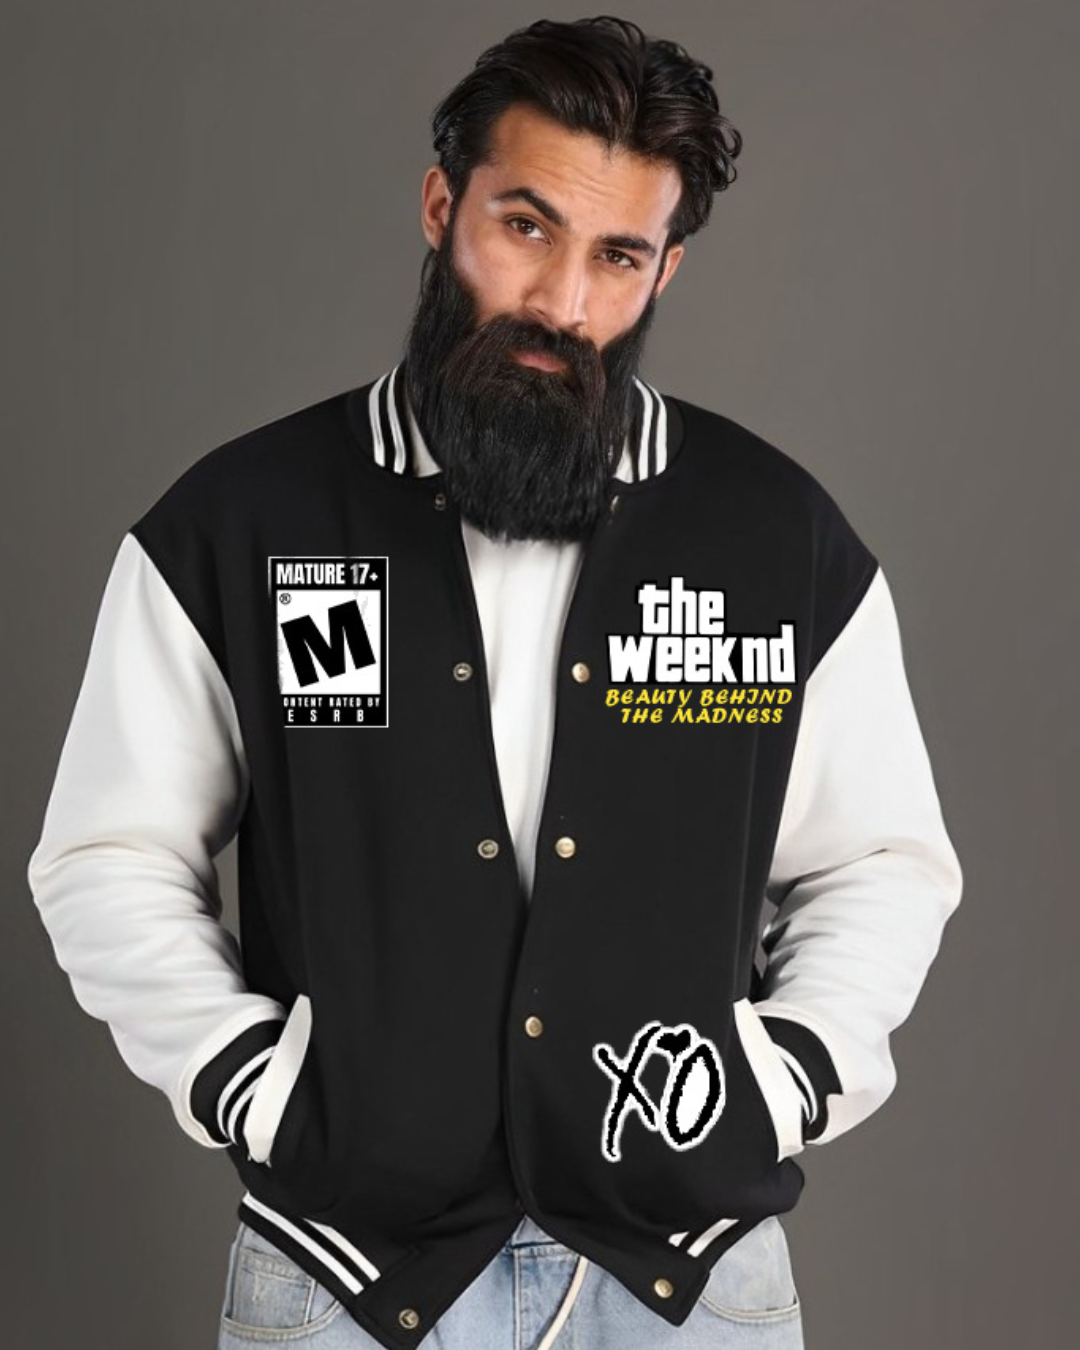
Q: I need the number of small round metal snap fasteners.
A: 9